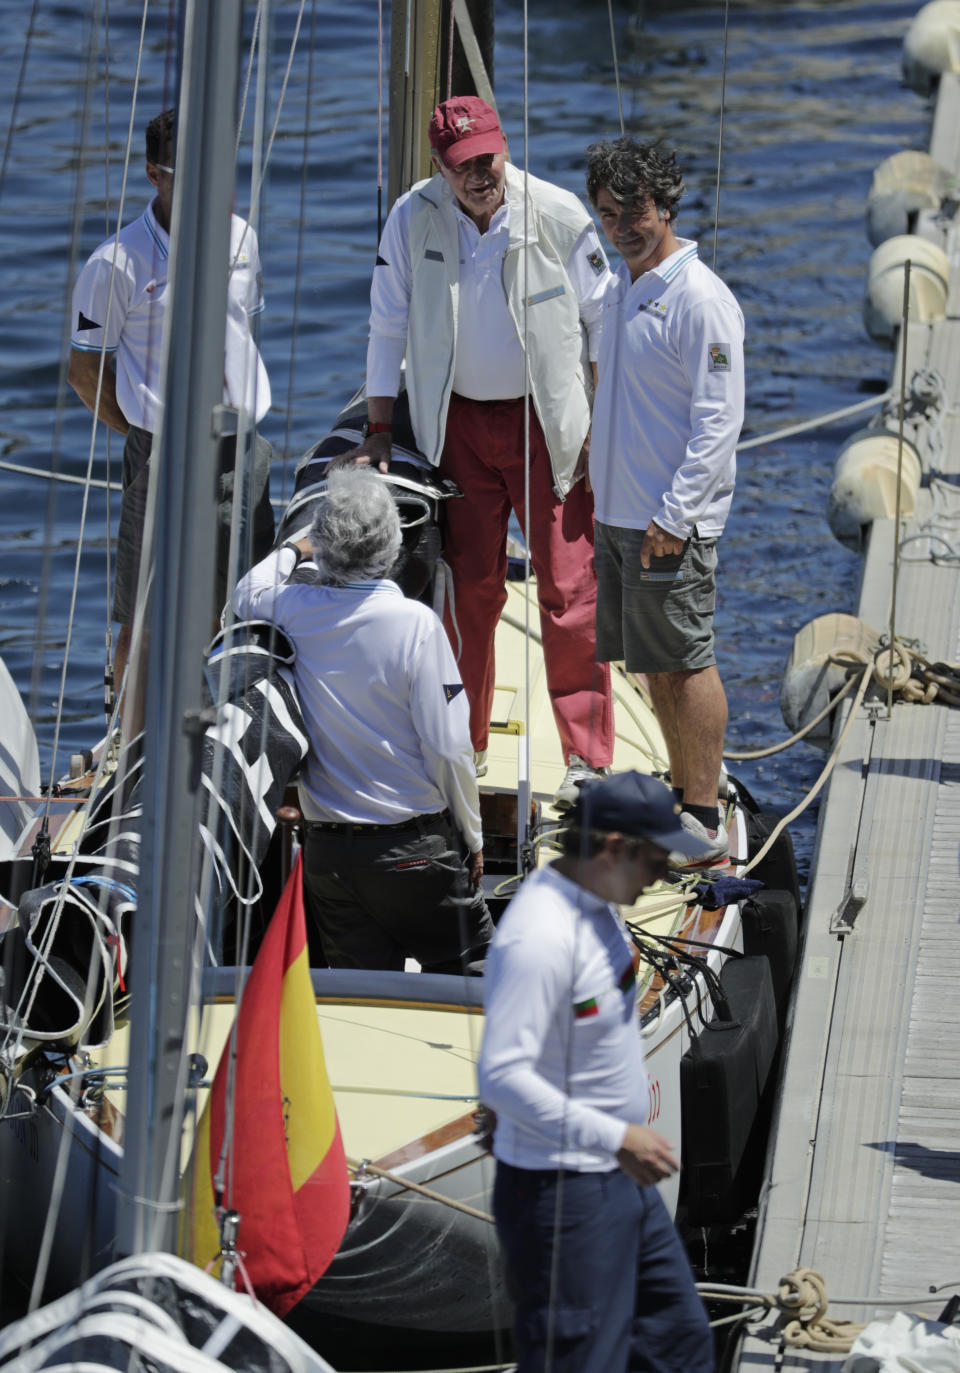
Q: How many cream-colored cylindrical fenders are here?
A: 5